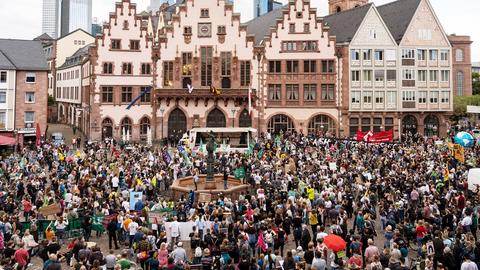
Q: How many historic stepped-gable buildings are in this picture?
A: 3